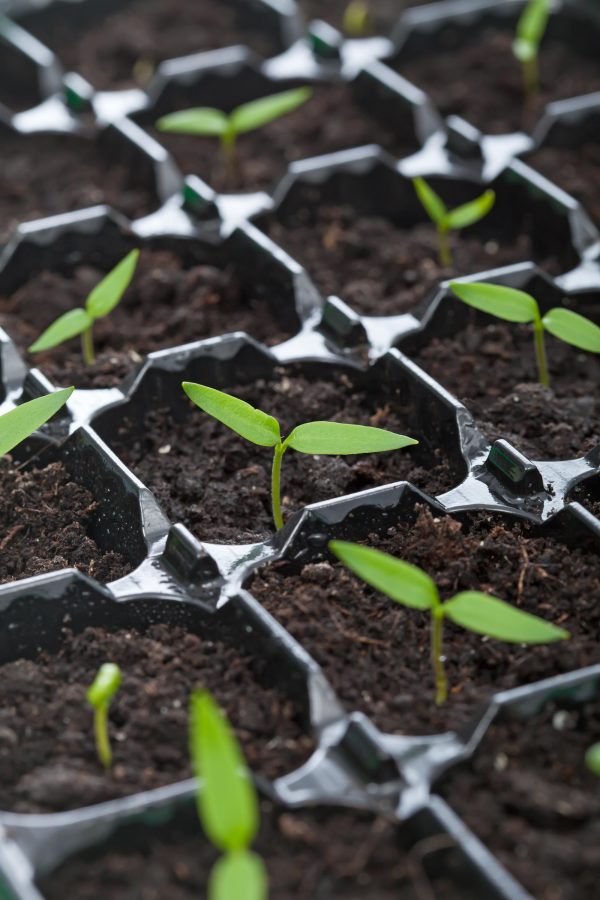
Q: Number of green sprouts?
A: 12